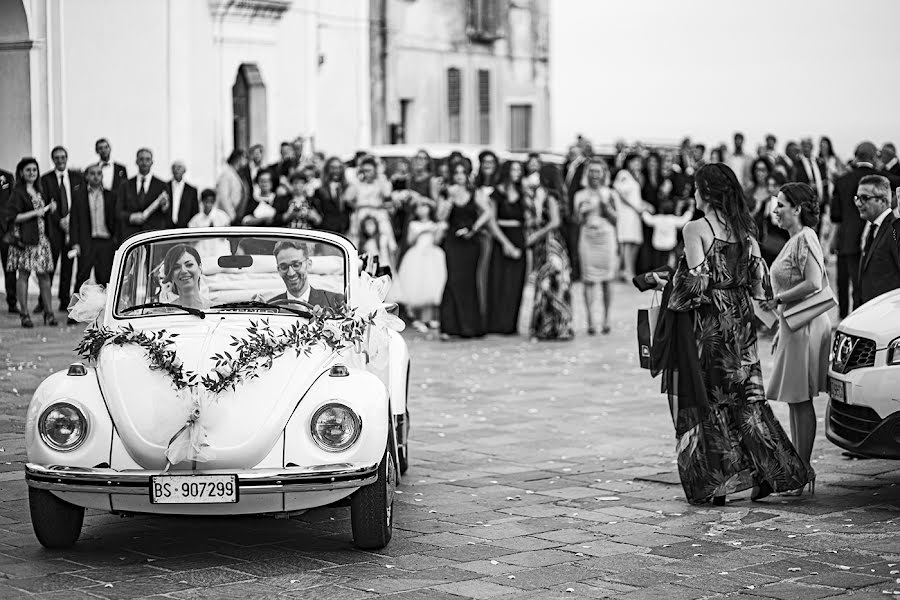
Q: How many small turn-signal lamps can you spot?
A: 2